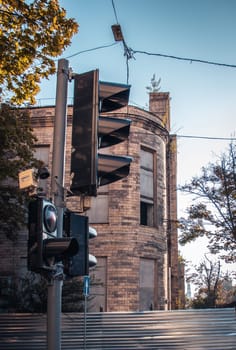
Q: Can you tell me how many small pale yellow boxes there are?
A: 1